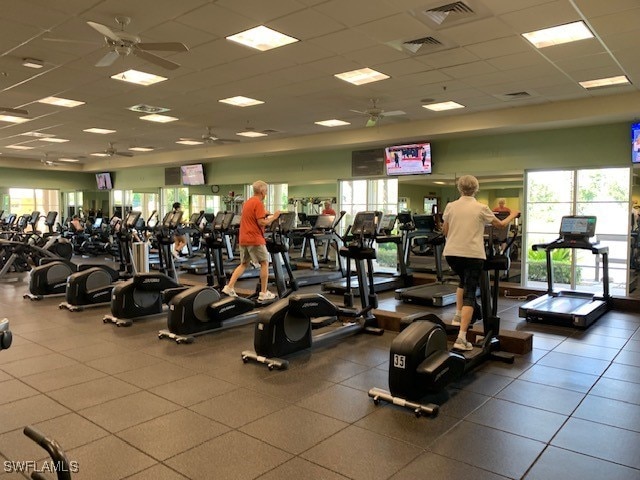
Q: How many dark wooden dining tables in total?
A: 0